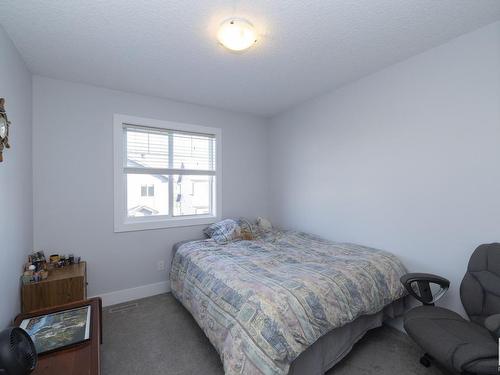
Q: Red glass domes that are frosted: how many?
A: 0